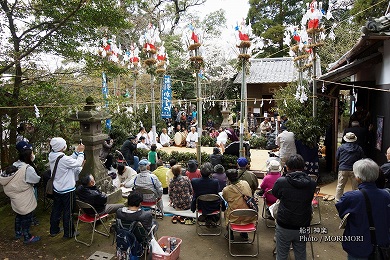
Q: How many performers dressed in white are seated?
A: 6